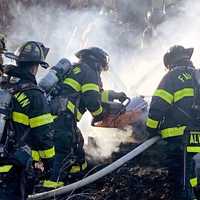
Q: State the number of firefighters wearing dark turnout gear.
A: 4